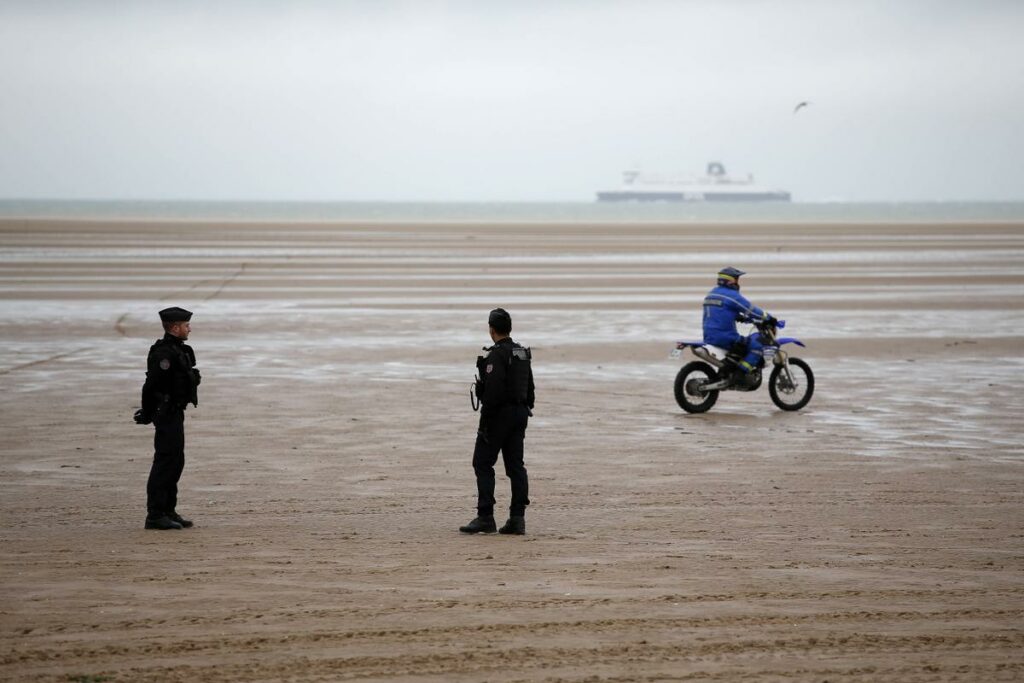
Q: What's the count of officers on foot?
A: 2